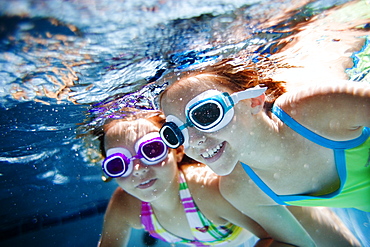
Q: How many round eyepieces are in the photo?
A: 4